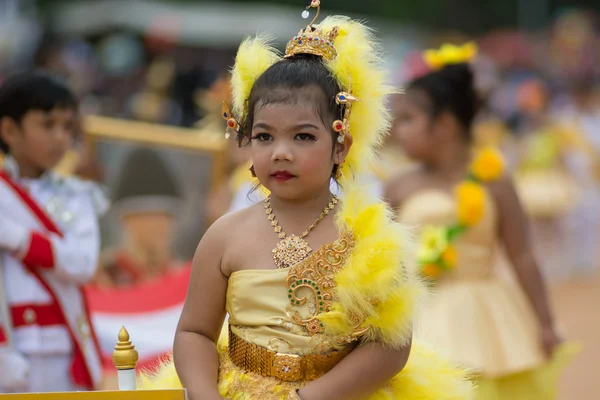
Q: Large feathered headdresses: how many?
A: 1